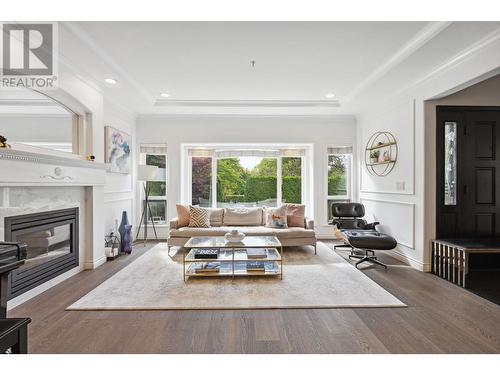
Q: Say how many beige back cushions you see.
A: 3